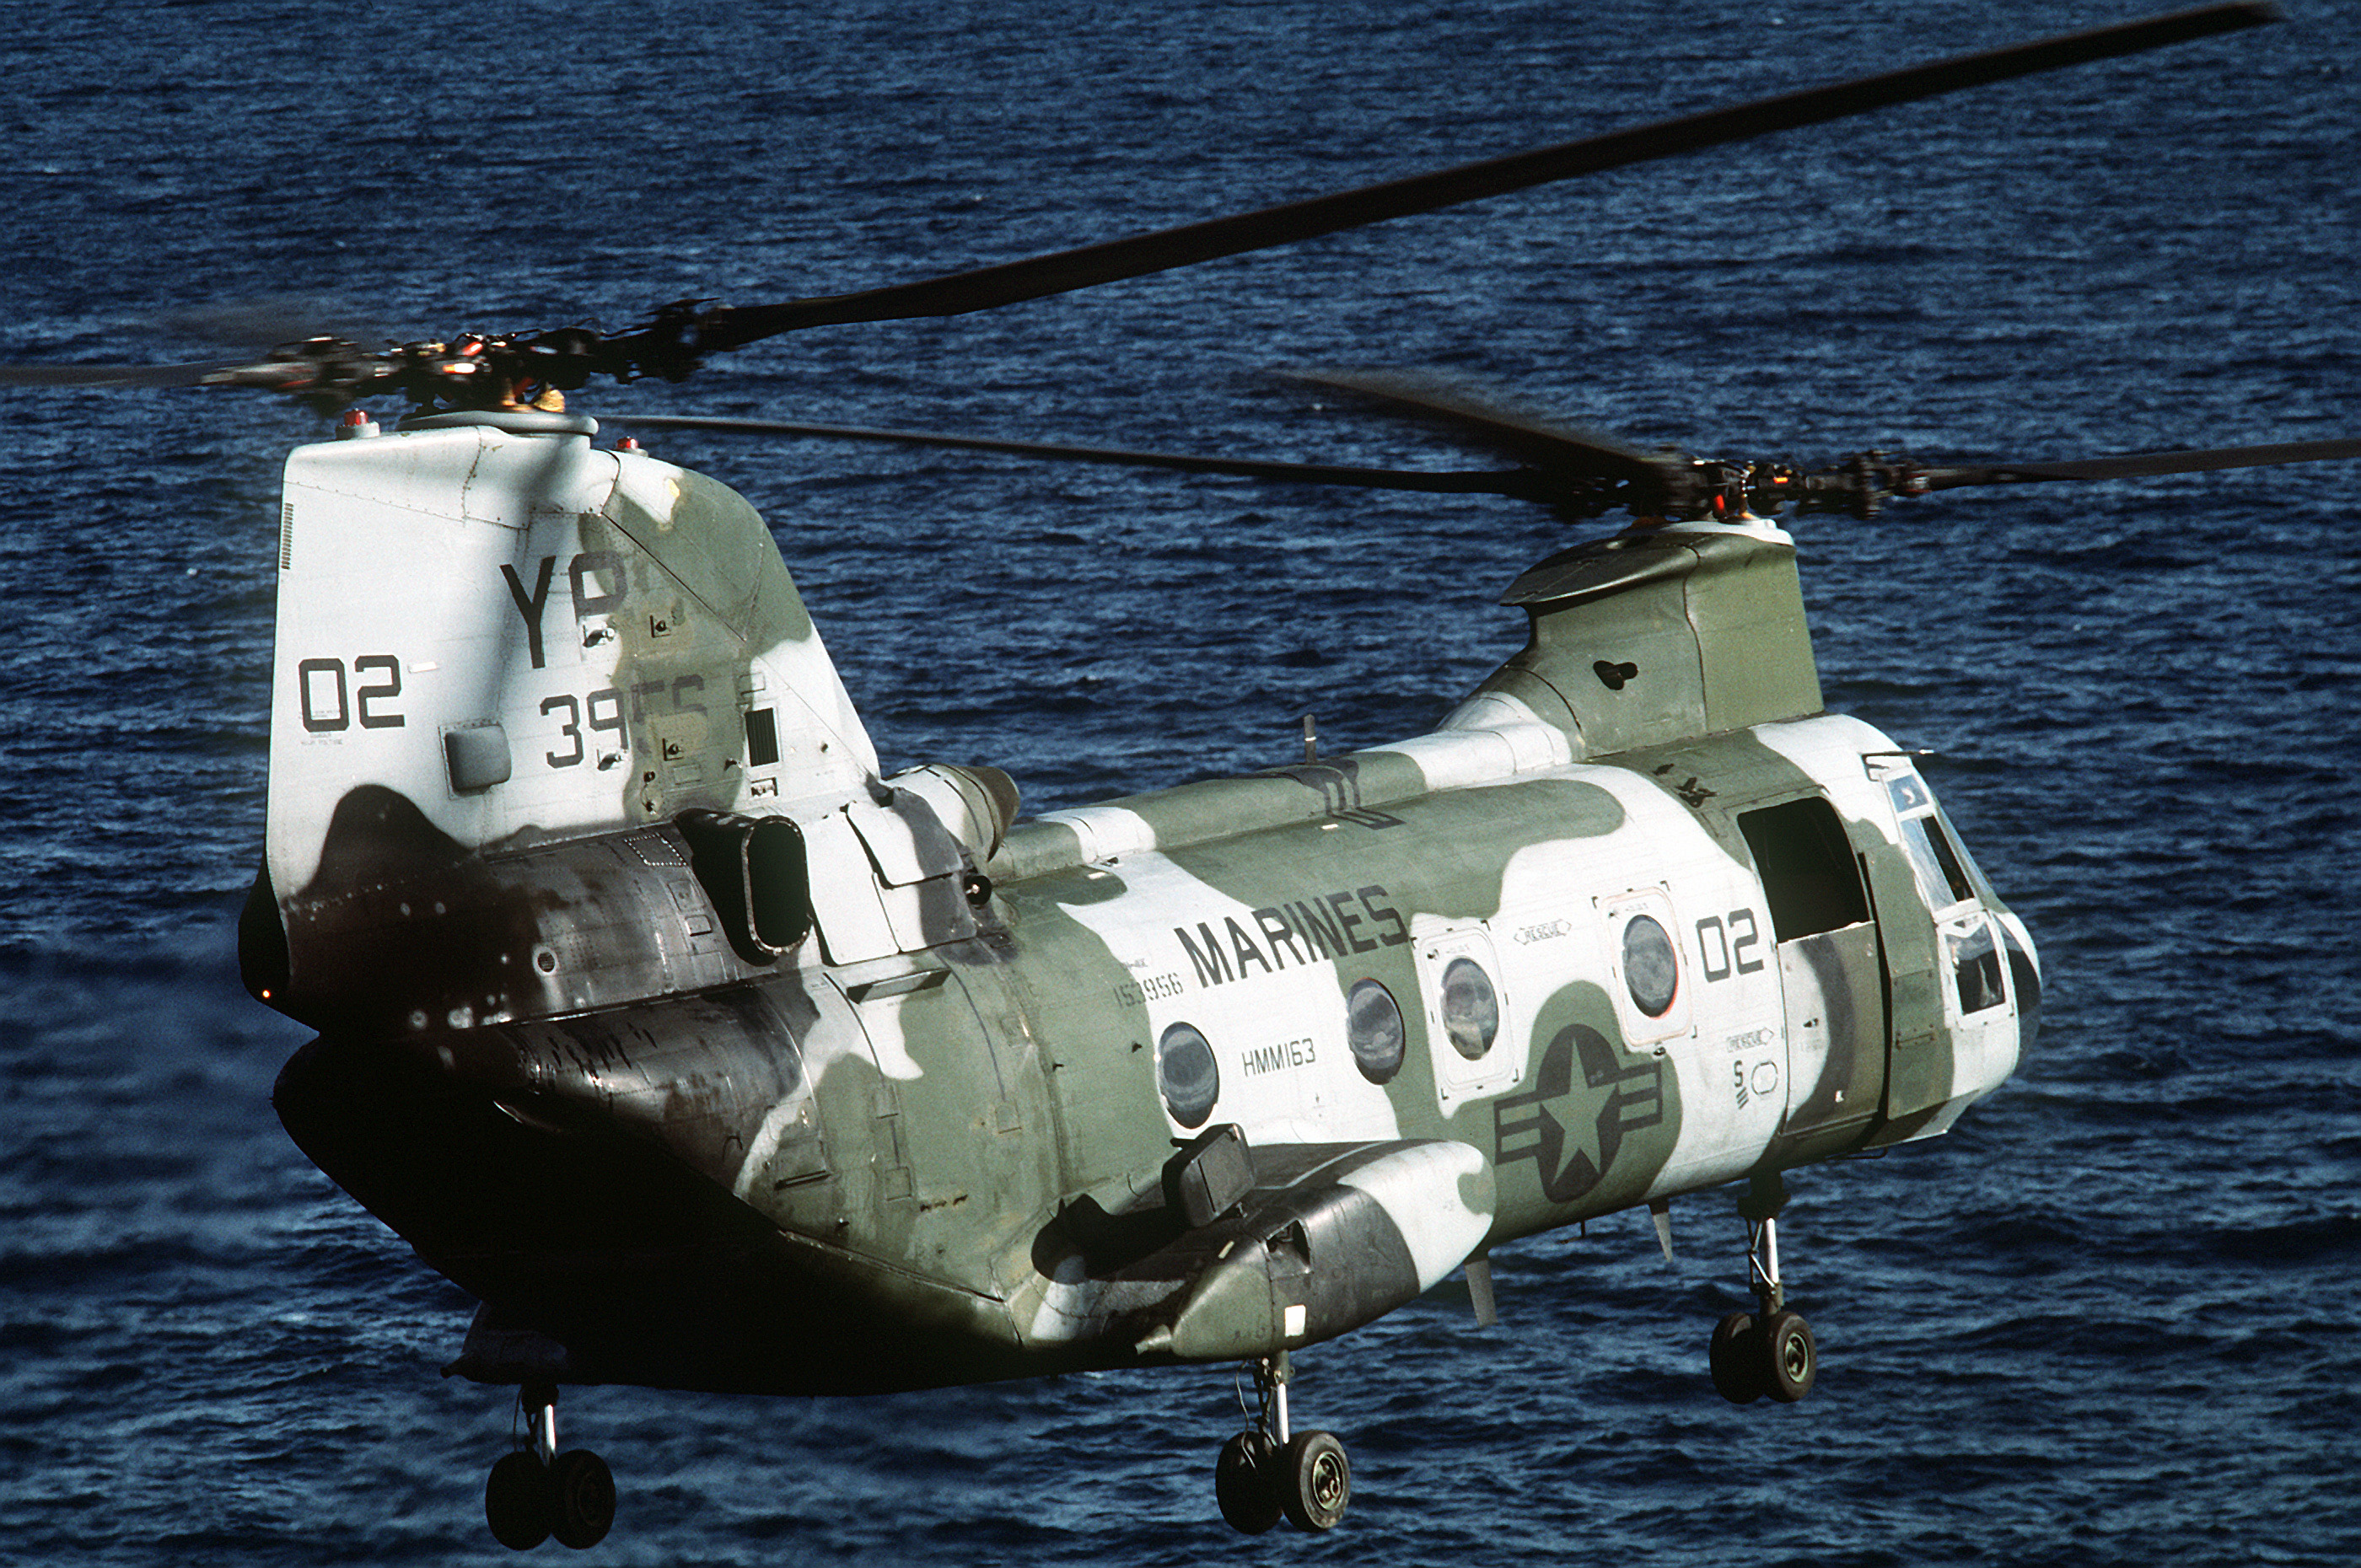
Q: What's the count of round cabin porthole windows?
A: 4